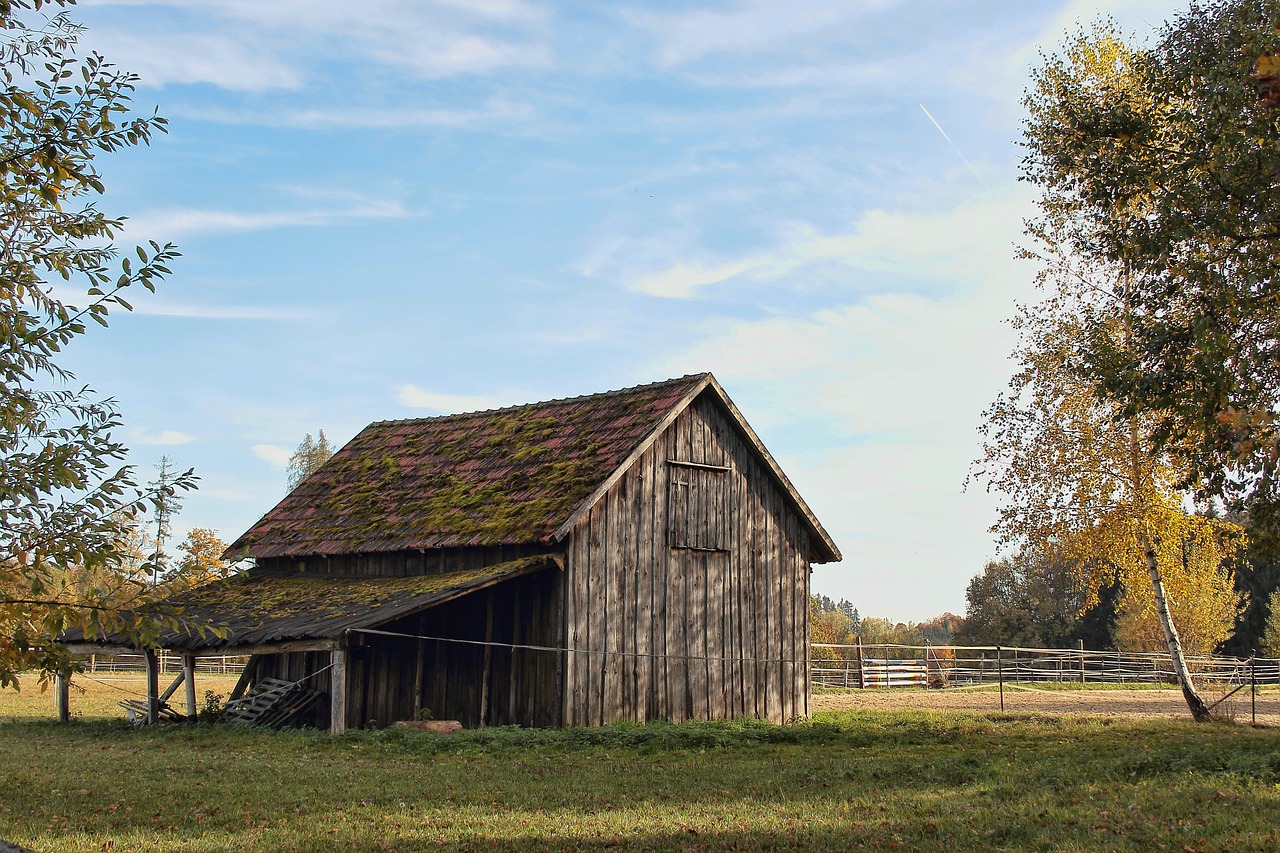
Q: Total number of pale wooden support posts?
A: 4